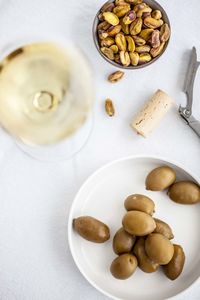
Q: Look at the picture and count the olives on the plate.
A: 11